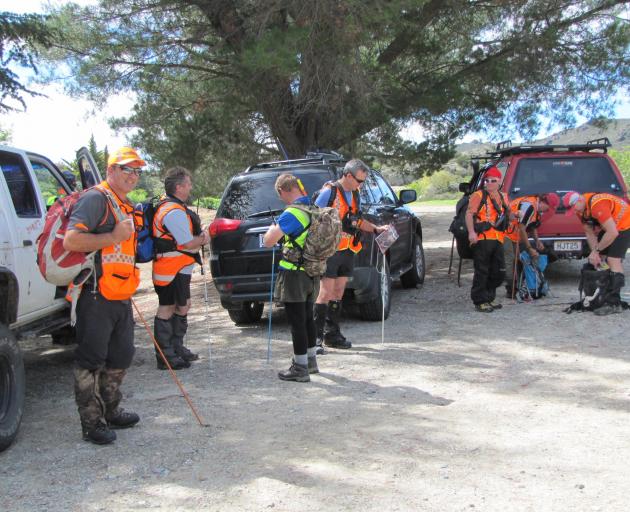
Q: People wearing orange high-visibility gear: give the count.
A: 6